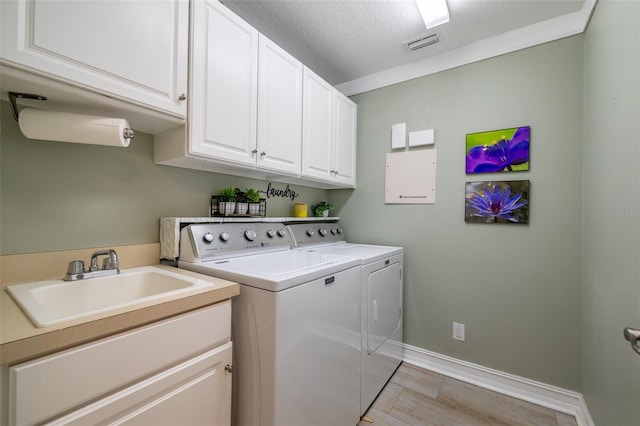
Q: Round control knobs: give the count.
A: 9